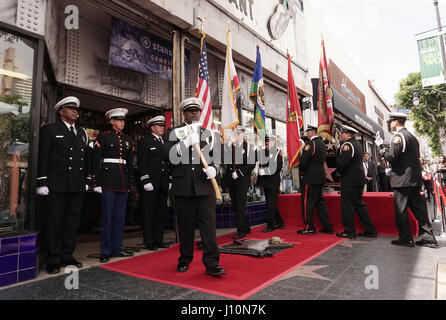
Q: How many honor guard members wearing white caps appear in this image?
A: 9